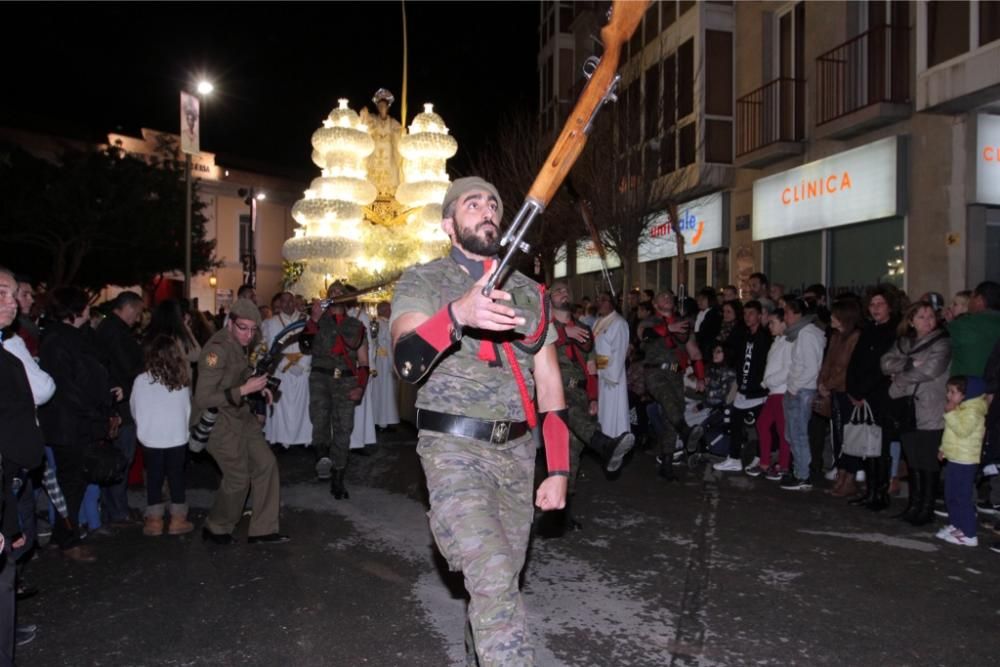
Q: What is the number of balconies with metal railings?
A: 2